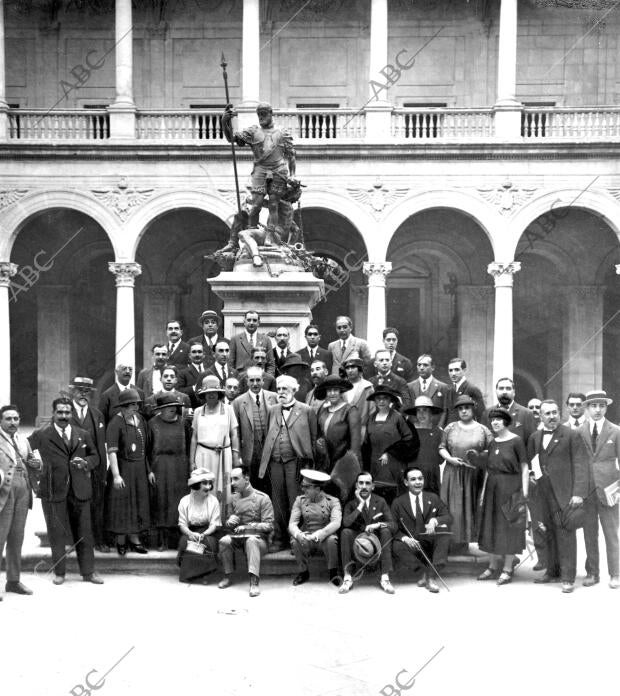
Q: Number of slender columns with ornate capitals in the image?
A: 4